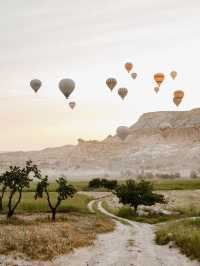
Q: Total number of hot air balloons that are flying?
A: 13